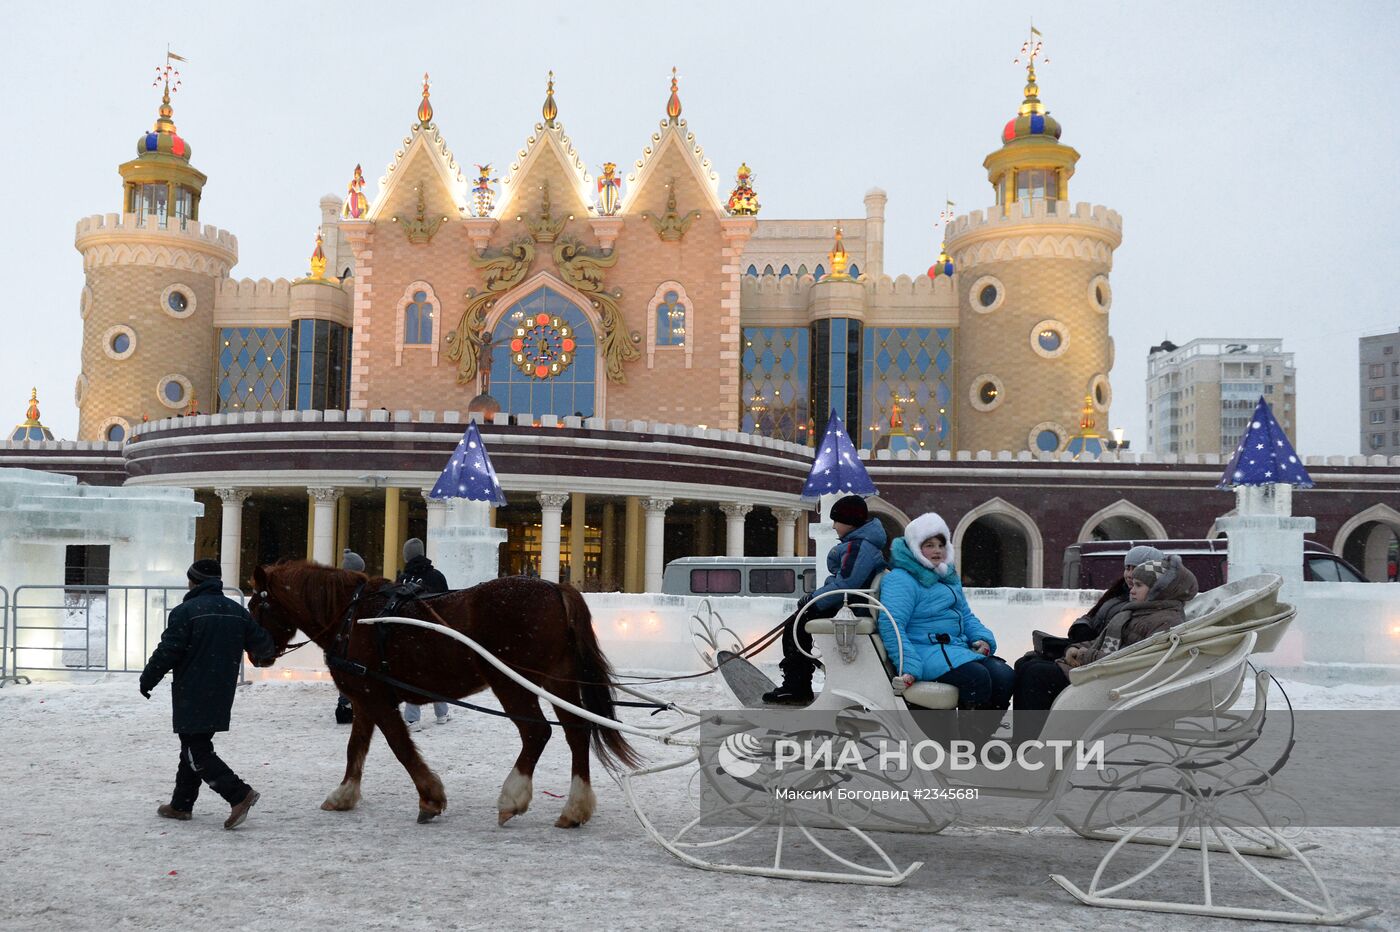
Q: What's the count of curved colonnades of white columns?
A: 1